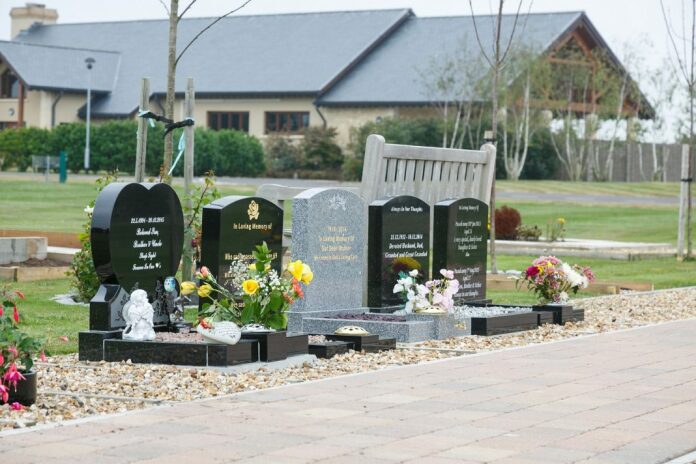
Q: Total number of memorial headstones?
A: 5